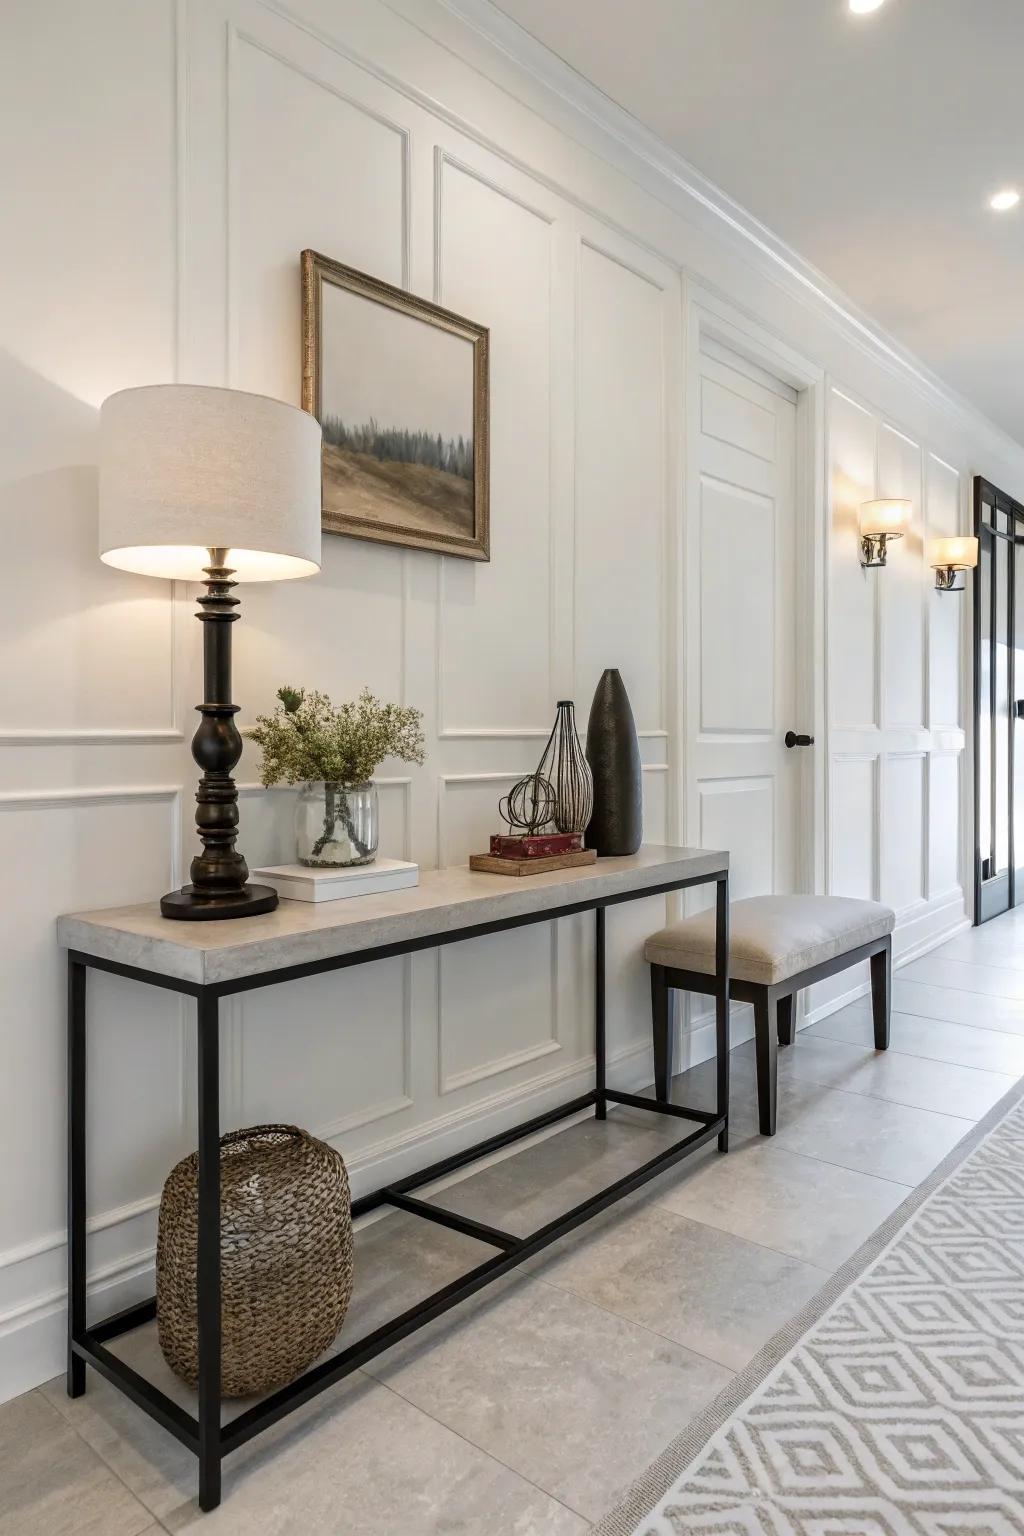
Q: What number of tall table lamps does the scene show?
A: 1